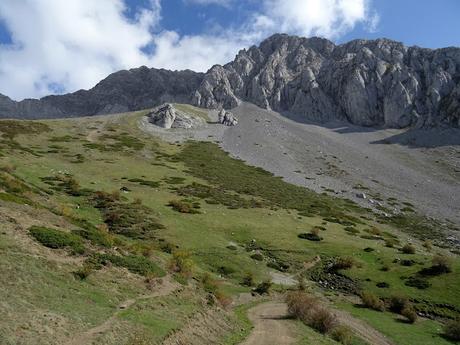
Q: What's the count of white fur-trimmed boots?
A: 0